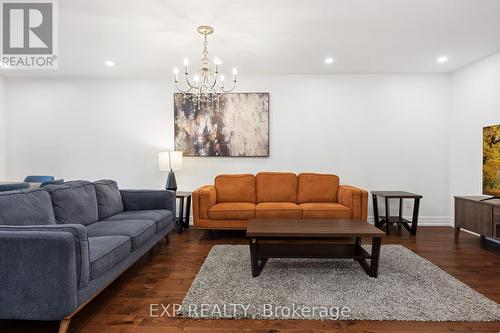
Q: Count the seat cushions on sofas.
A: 6